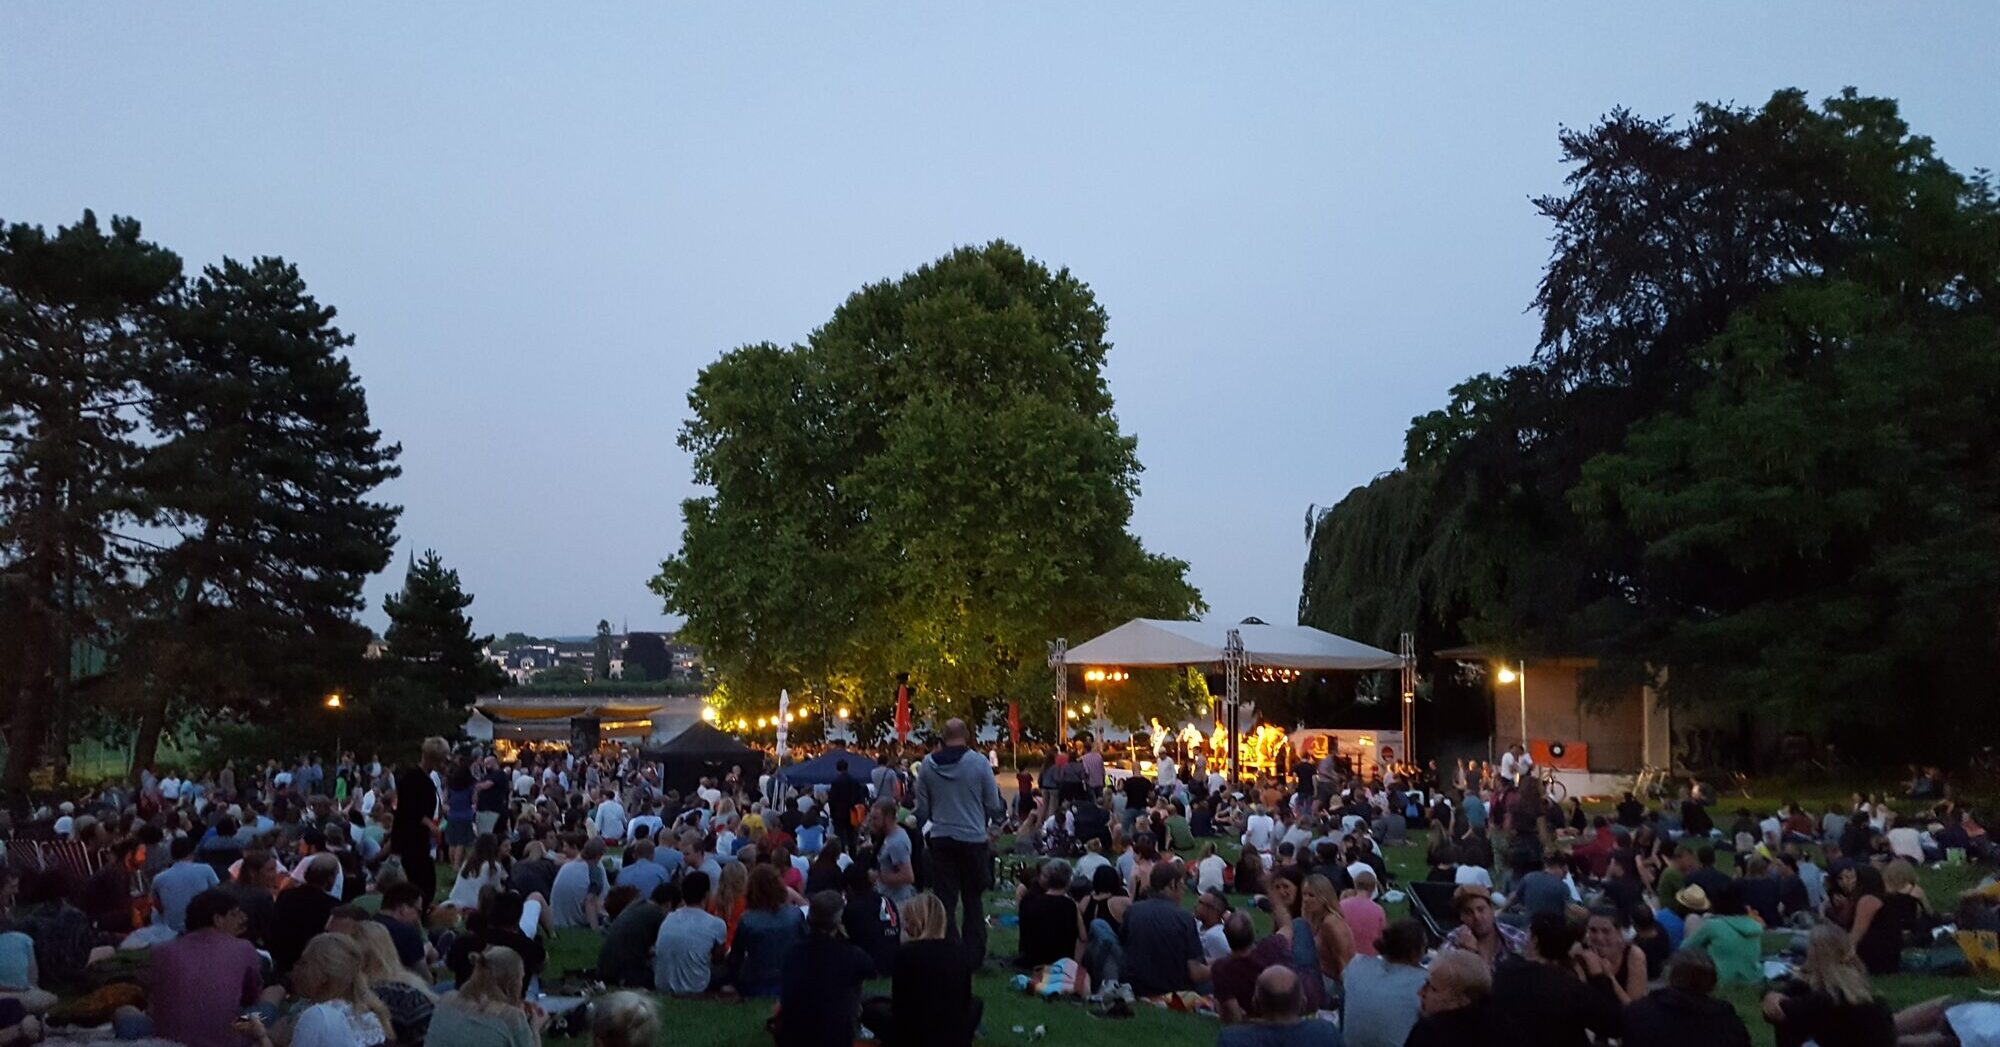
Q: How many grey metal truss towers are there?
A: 3